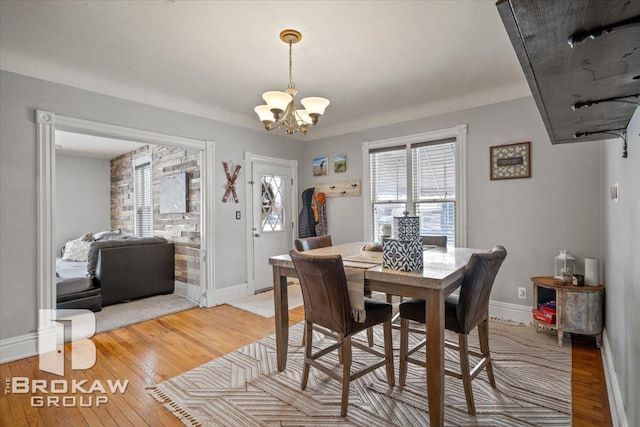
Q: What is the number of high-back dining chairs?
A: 4